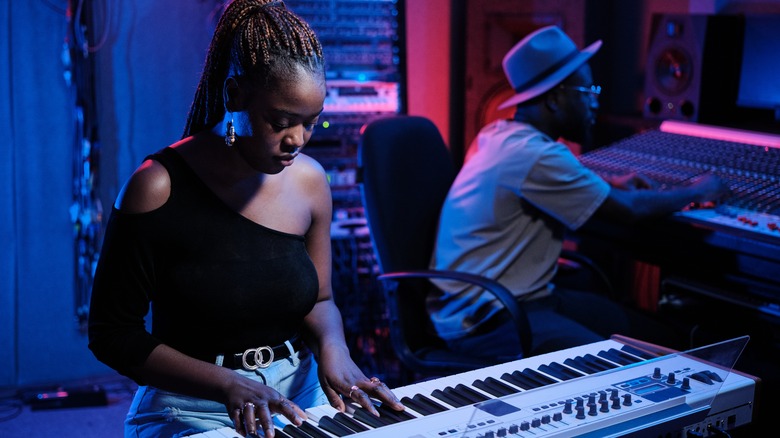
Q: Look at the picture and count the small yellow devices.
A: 0